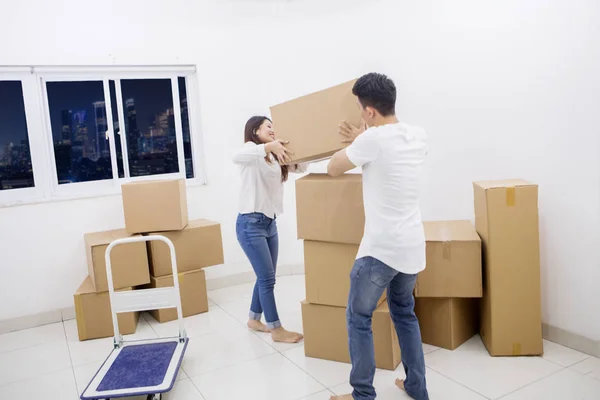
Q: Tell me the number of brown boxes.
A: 12